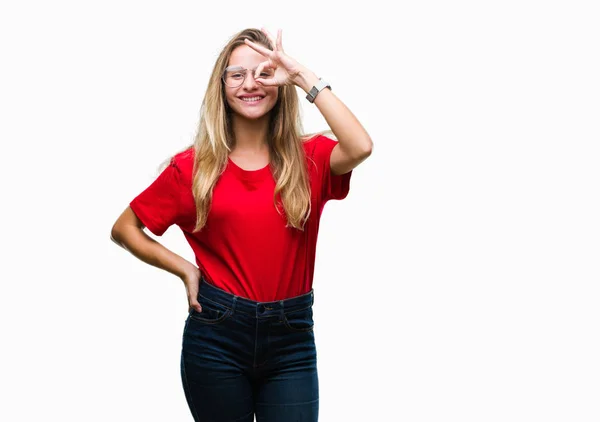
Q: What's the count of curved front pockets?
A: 2